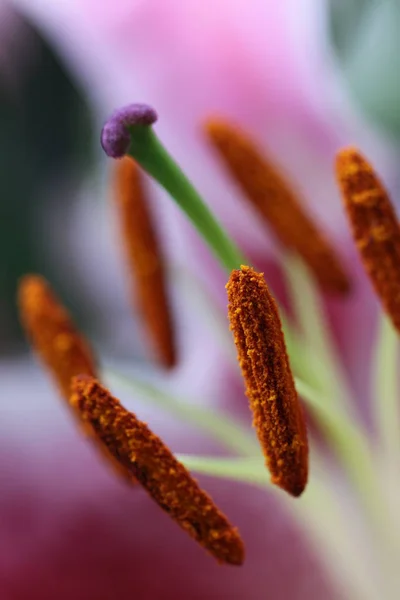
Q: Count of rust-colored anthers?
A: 6